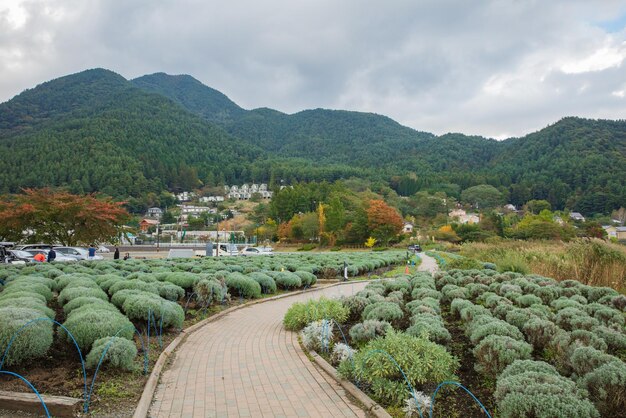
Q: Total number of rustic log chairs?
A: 0